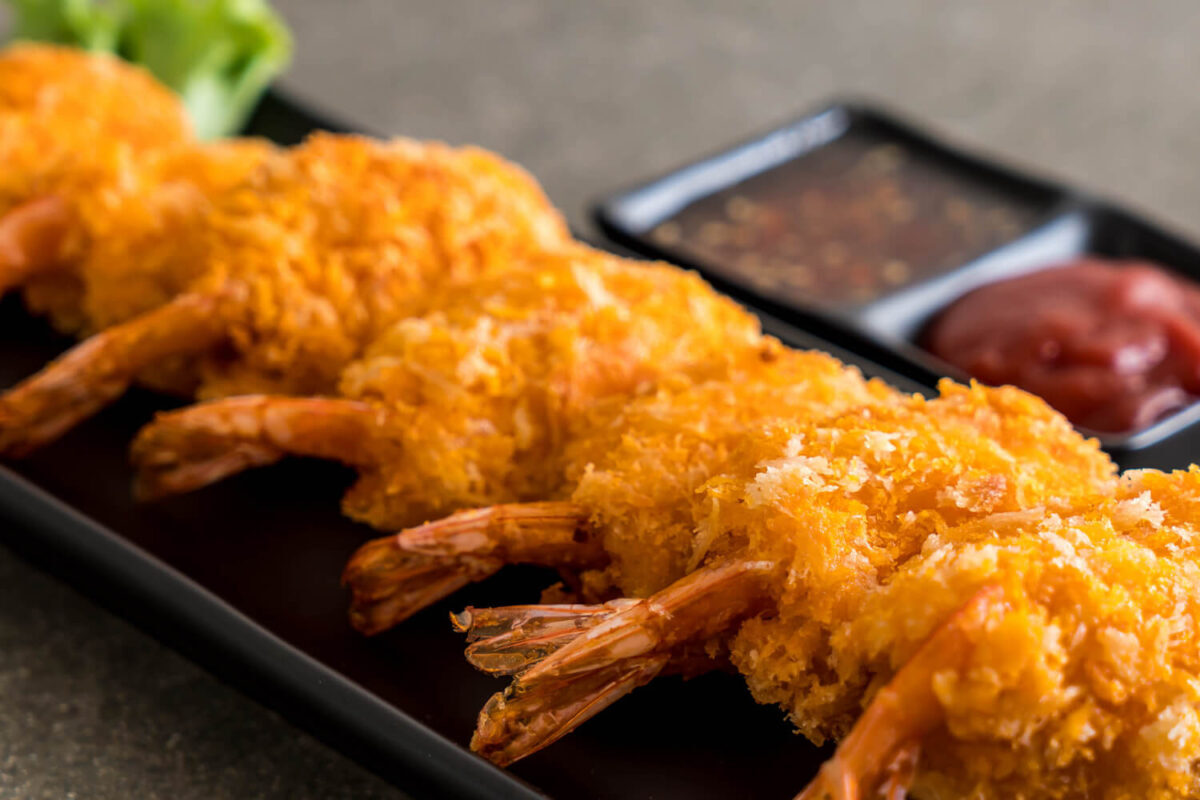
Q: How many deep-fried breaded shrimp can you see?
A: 6